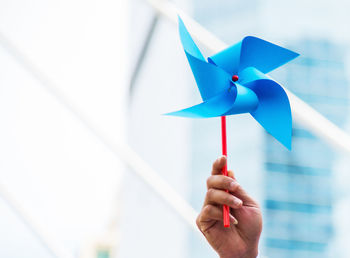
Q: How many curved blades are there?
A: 4